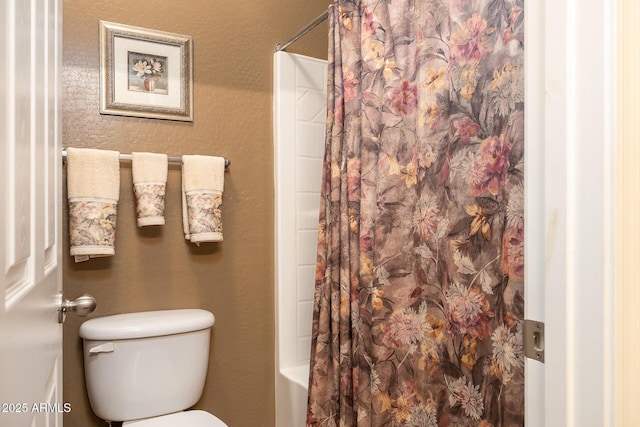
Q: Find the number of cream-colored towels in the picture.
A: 3